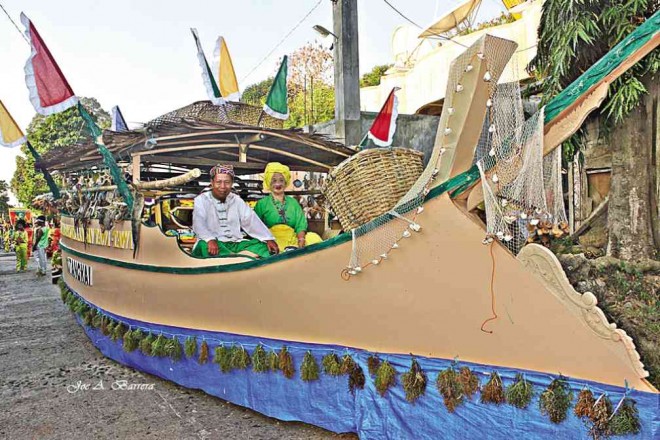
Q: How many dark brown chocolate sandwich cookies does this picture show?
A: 0